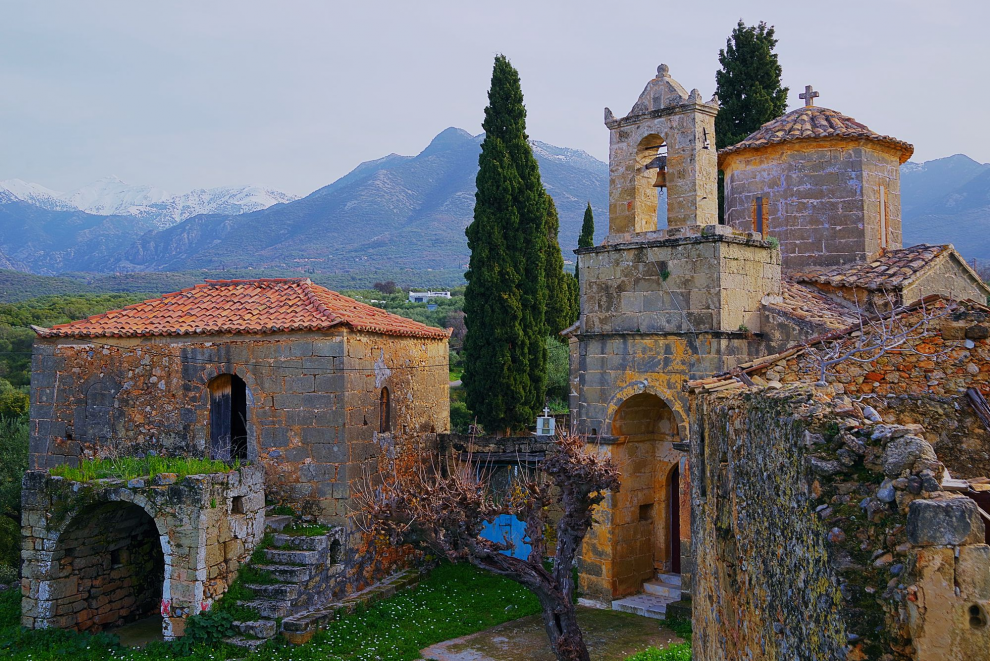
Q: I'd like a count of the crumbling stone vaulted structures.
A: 1